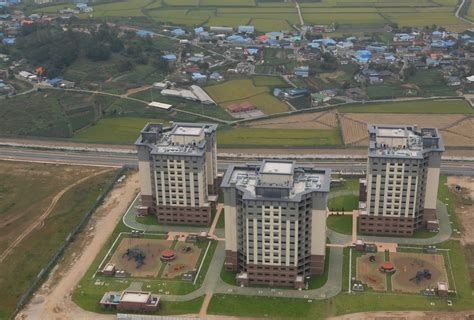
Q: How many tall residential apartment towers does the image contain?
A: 3